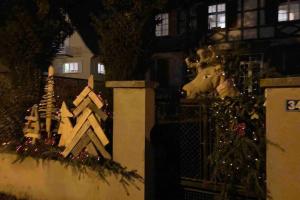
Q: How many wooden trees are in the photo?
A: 4